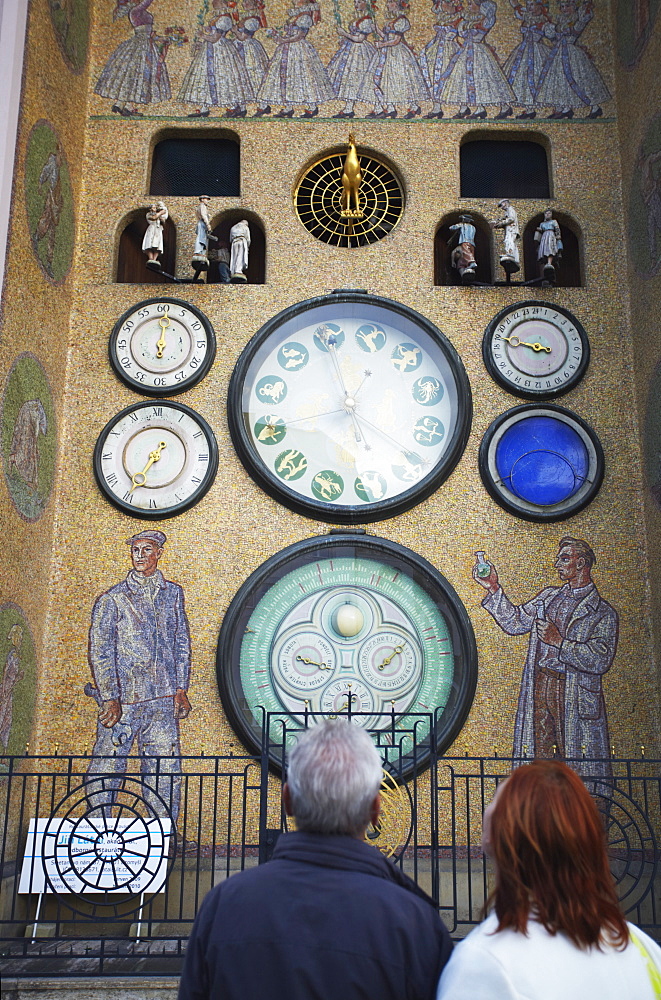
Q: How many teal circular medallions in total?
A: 12